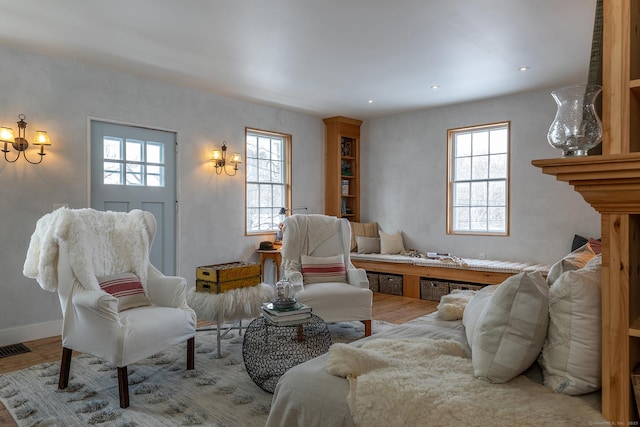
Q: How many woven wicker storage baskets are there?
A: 4